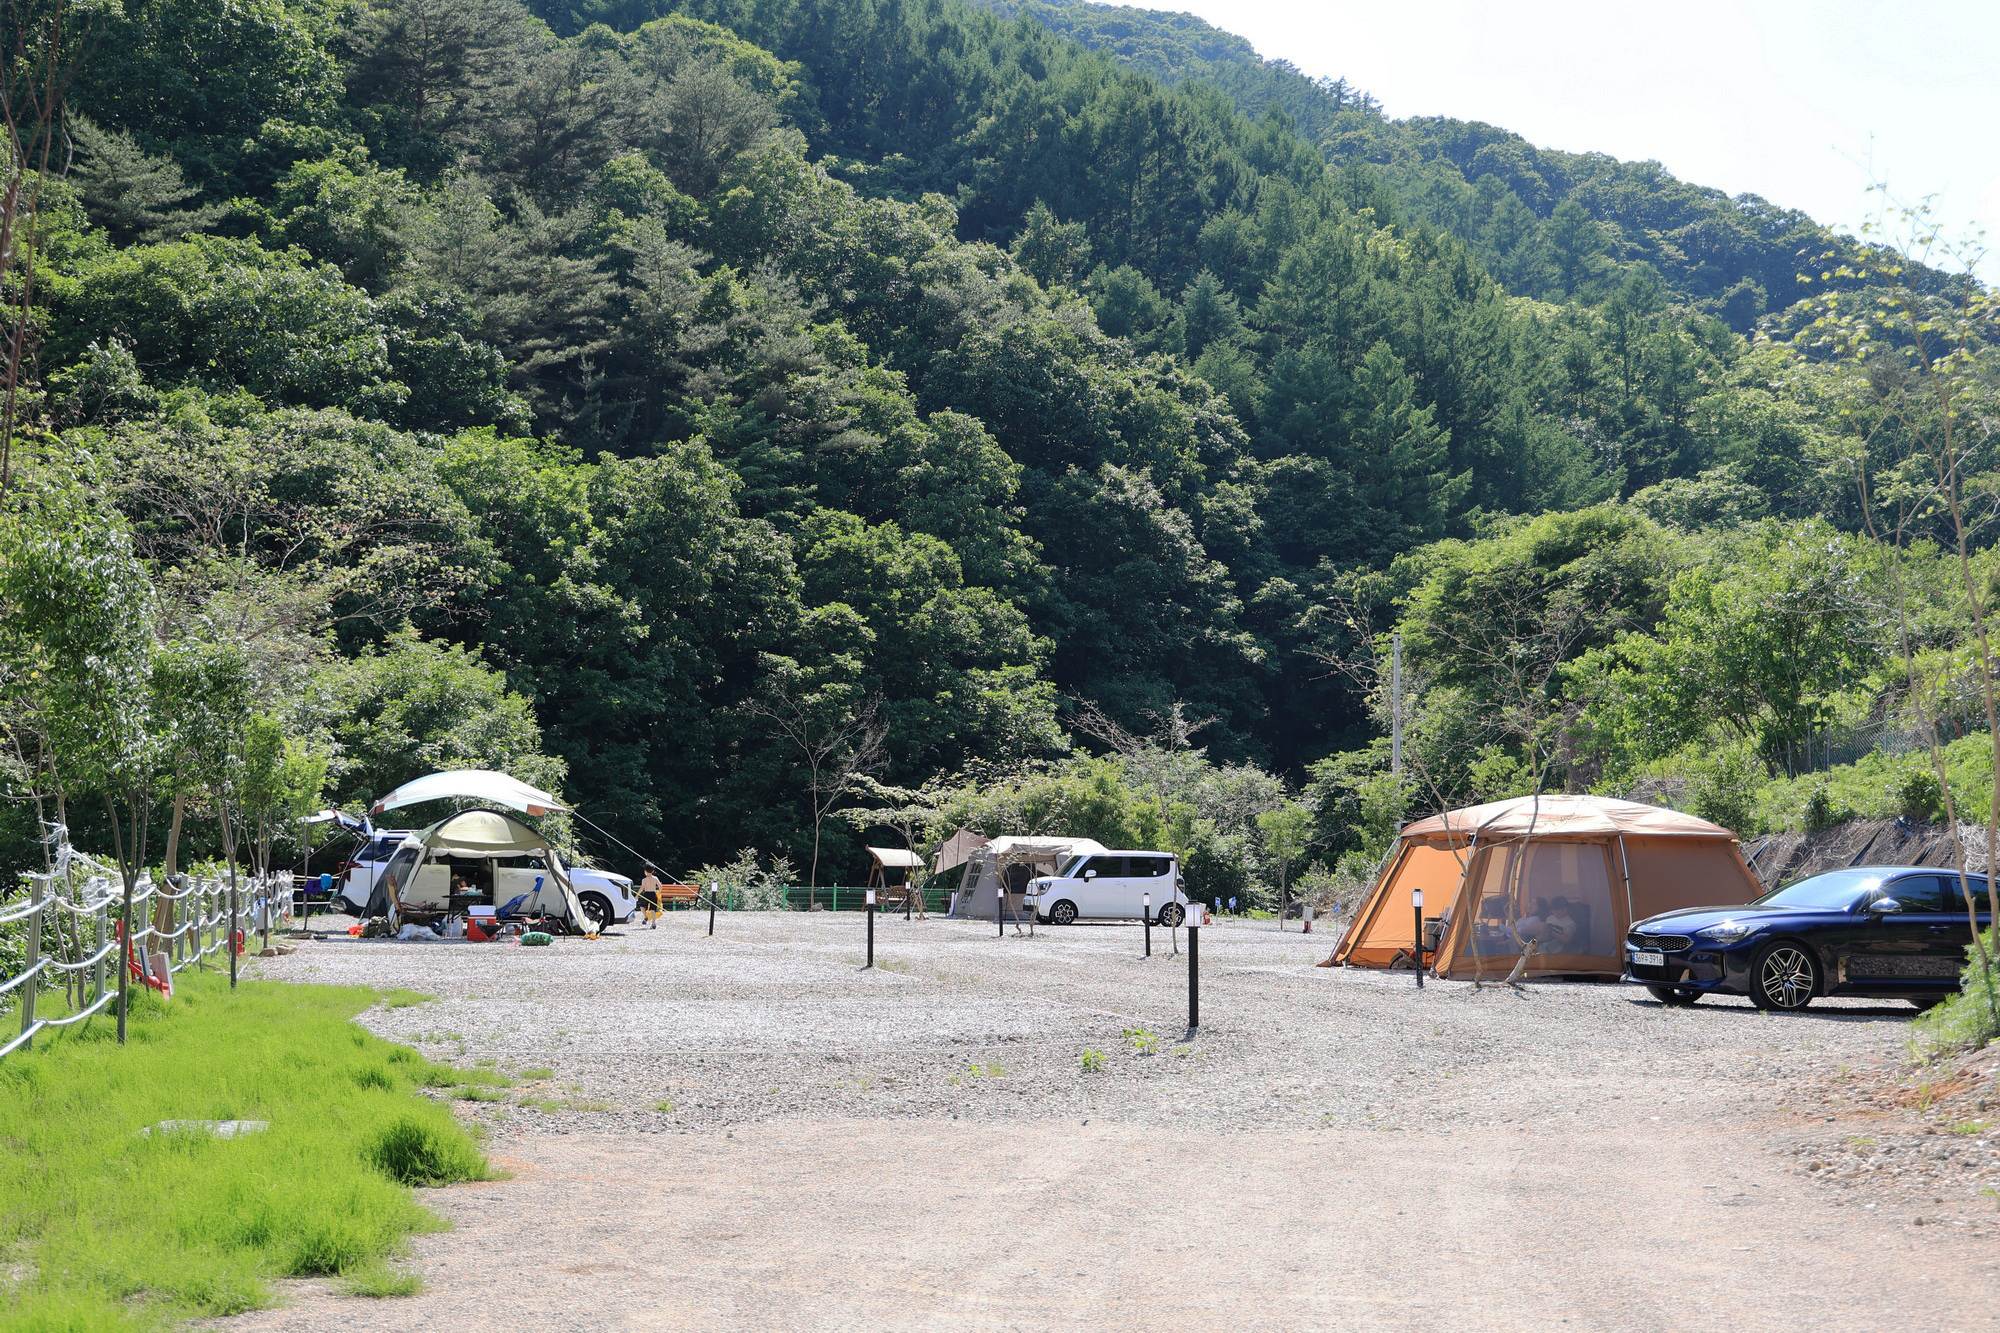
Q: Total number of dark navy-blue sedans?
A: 1